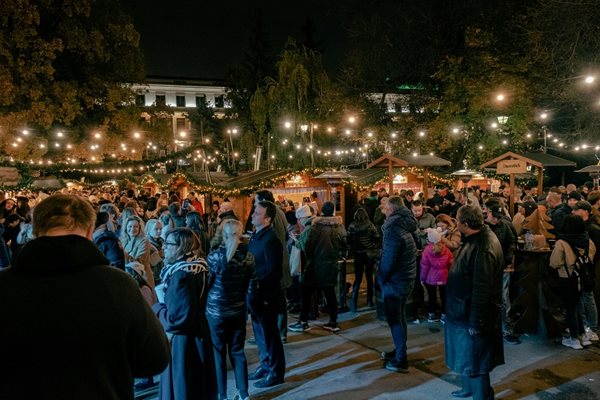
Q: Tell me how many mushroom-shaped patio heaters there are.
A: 3